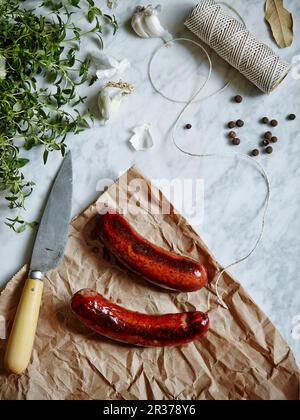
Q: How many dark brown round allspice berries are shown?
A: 14